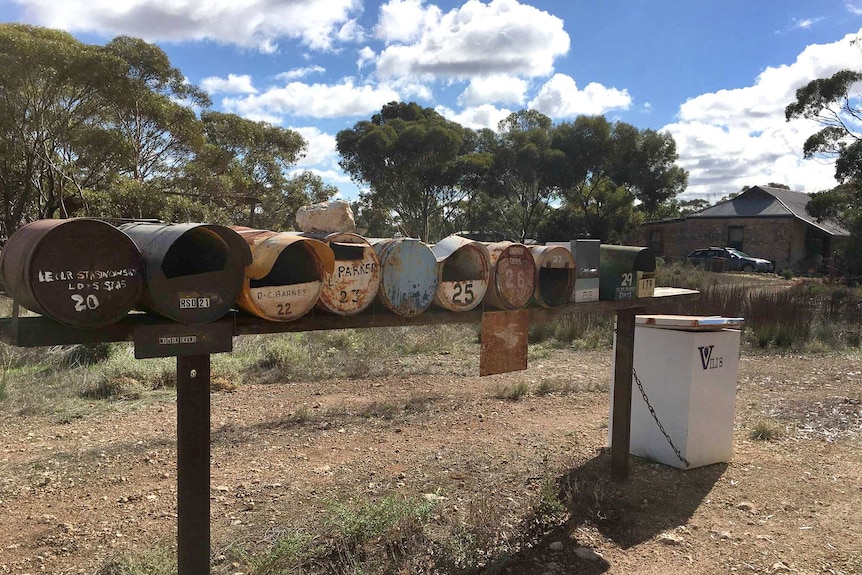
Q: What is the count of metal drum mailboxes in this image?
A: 8